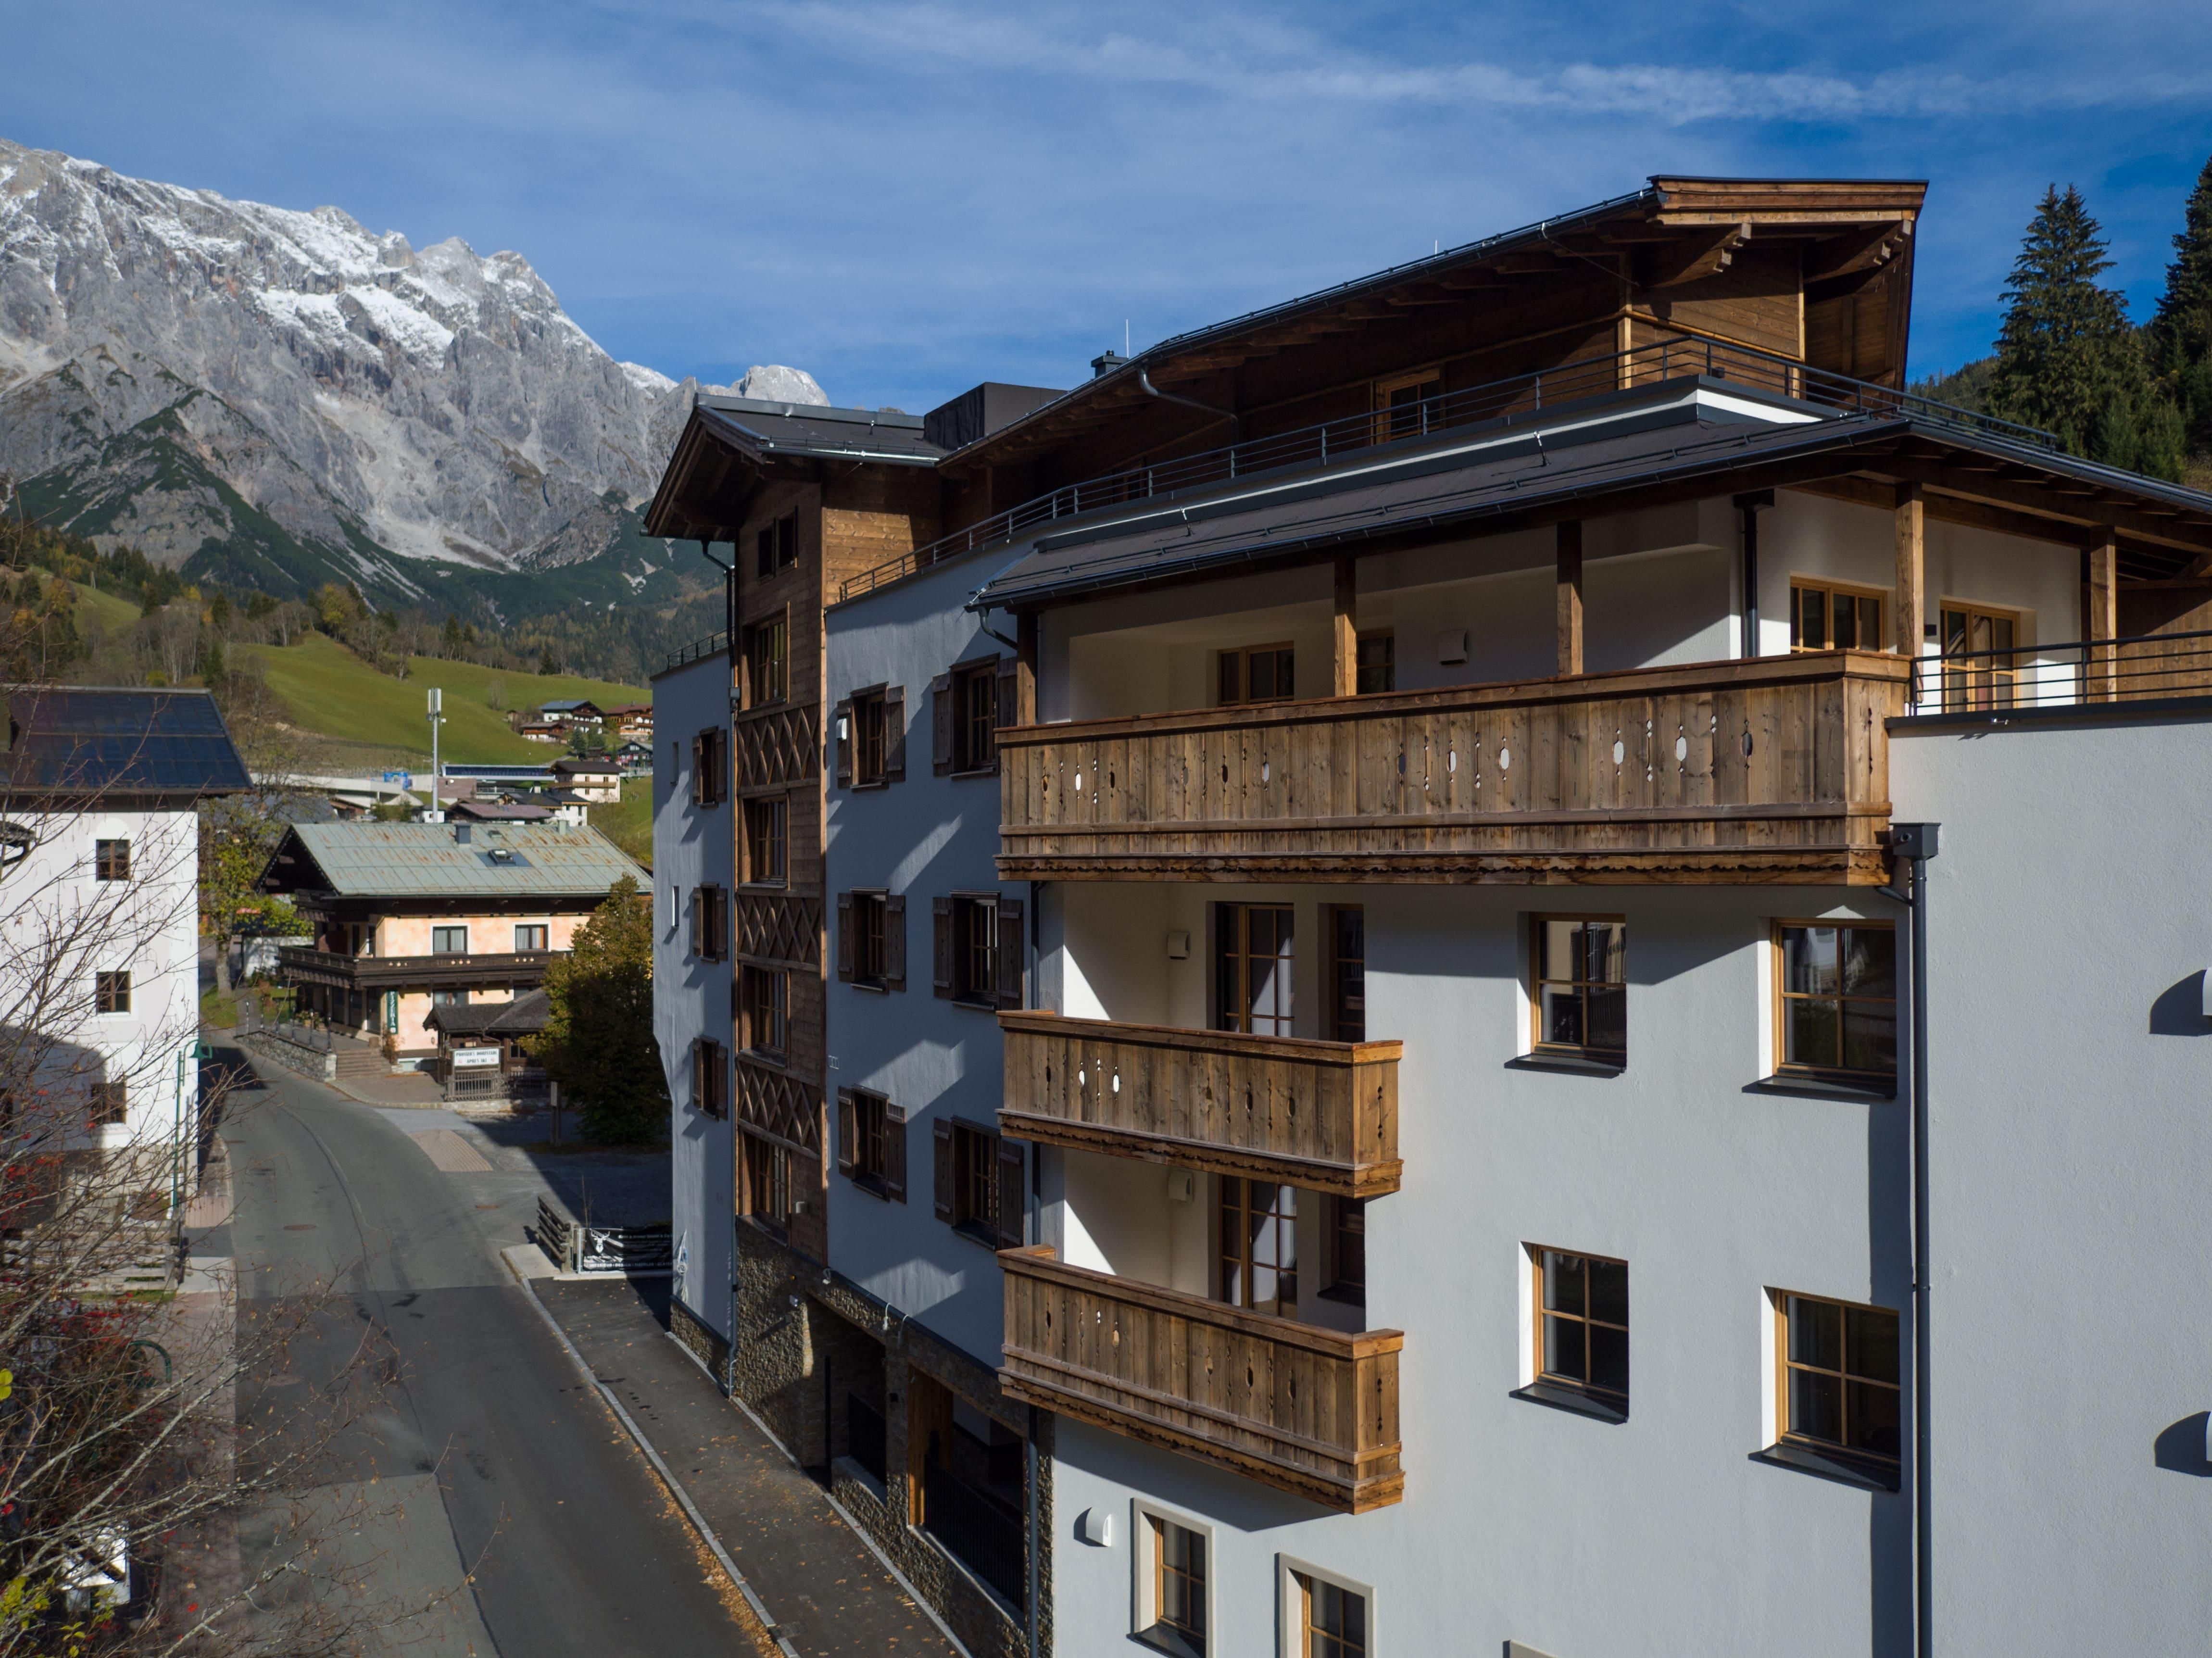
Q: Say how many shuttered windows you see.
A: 9